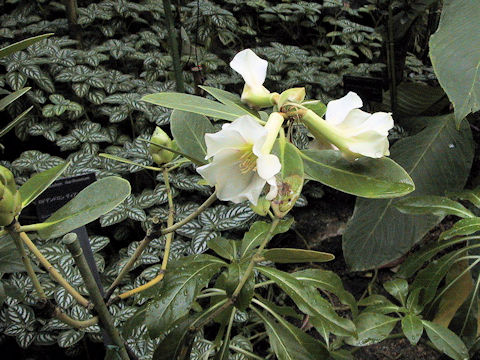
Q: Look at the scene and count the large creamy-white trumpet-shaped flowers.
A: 3